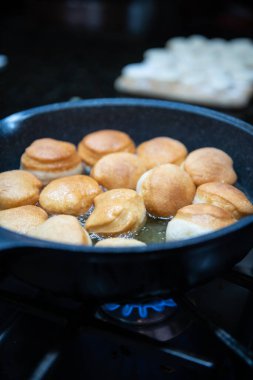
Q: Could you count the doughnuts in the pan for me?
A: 14